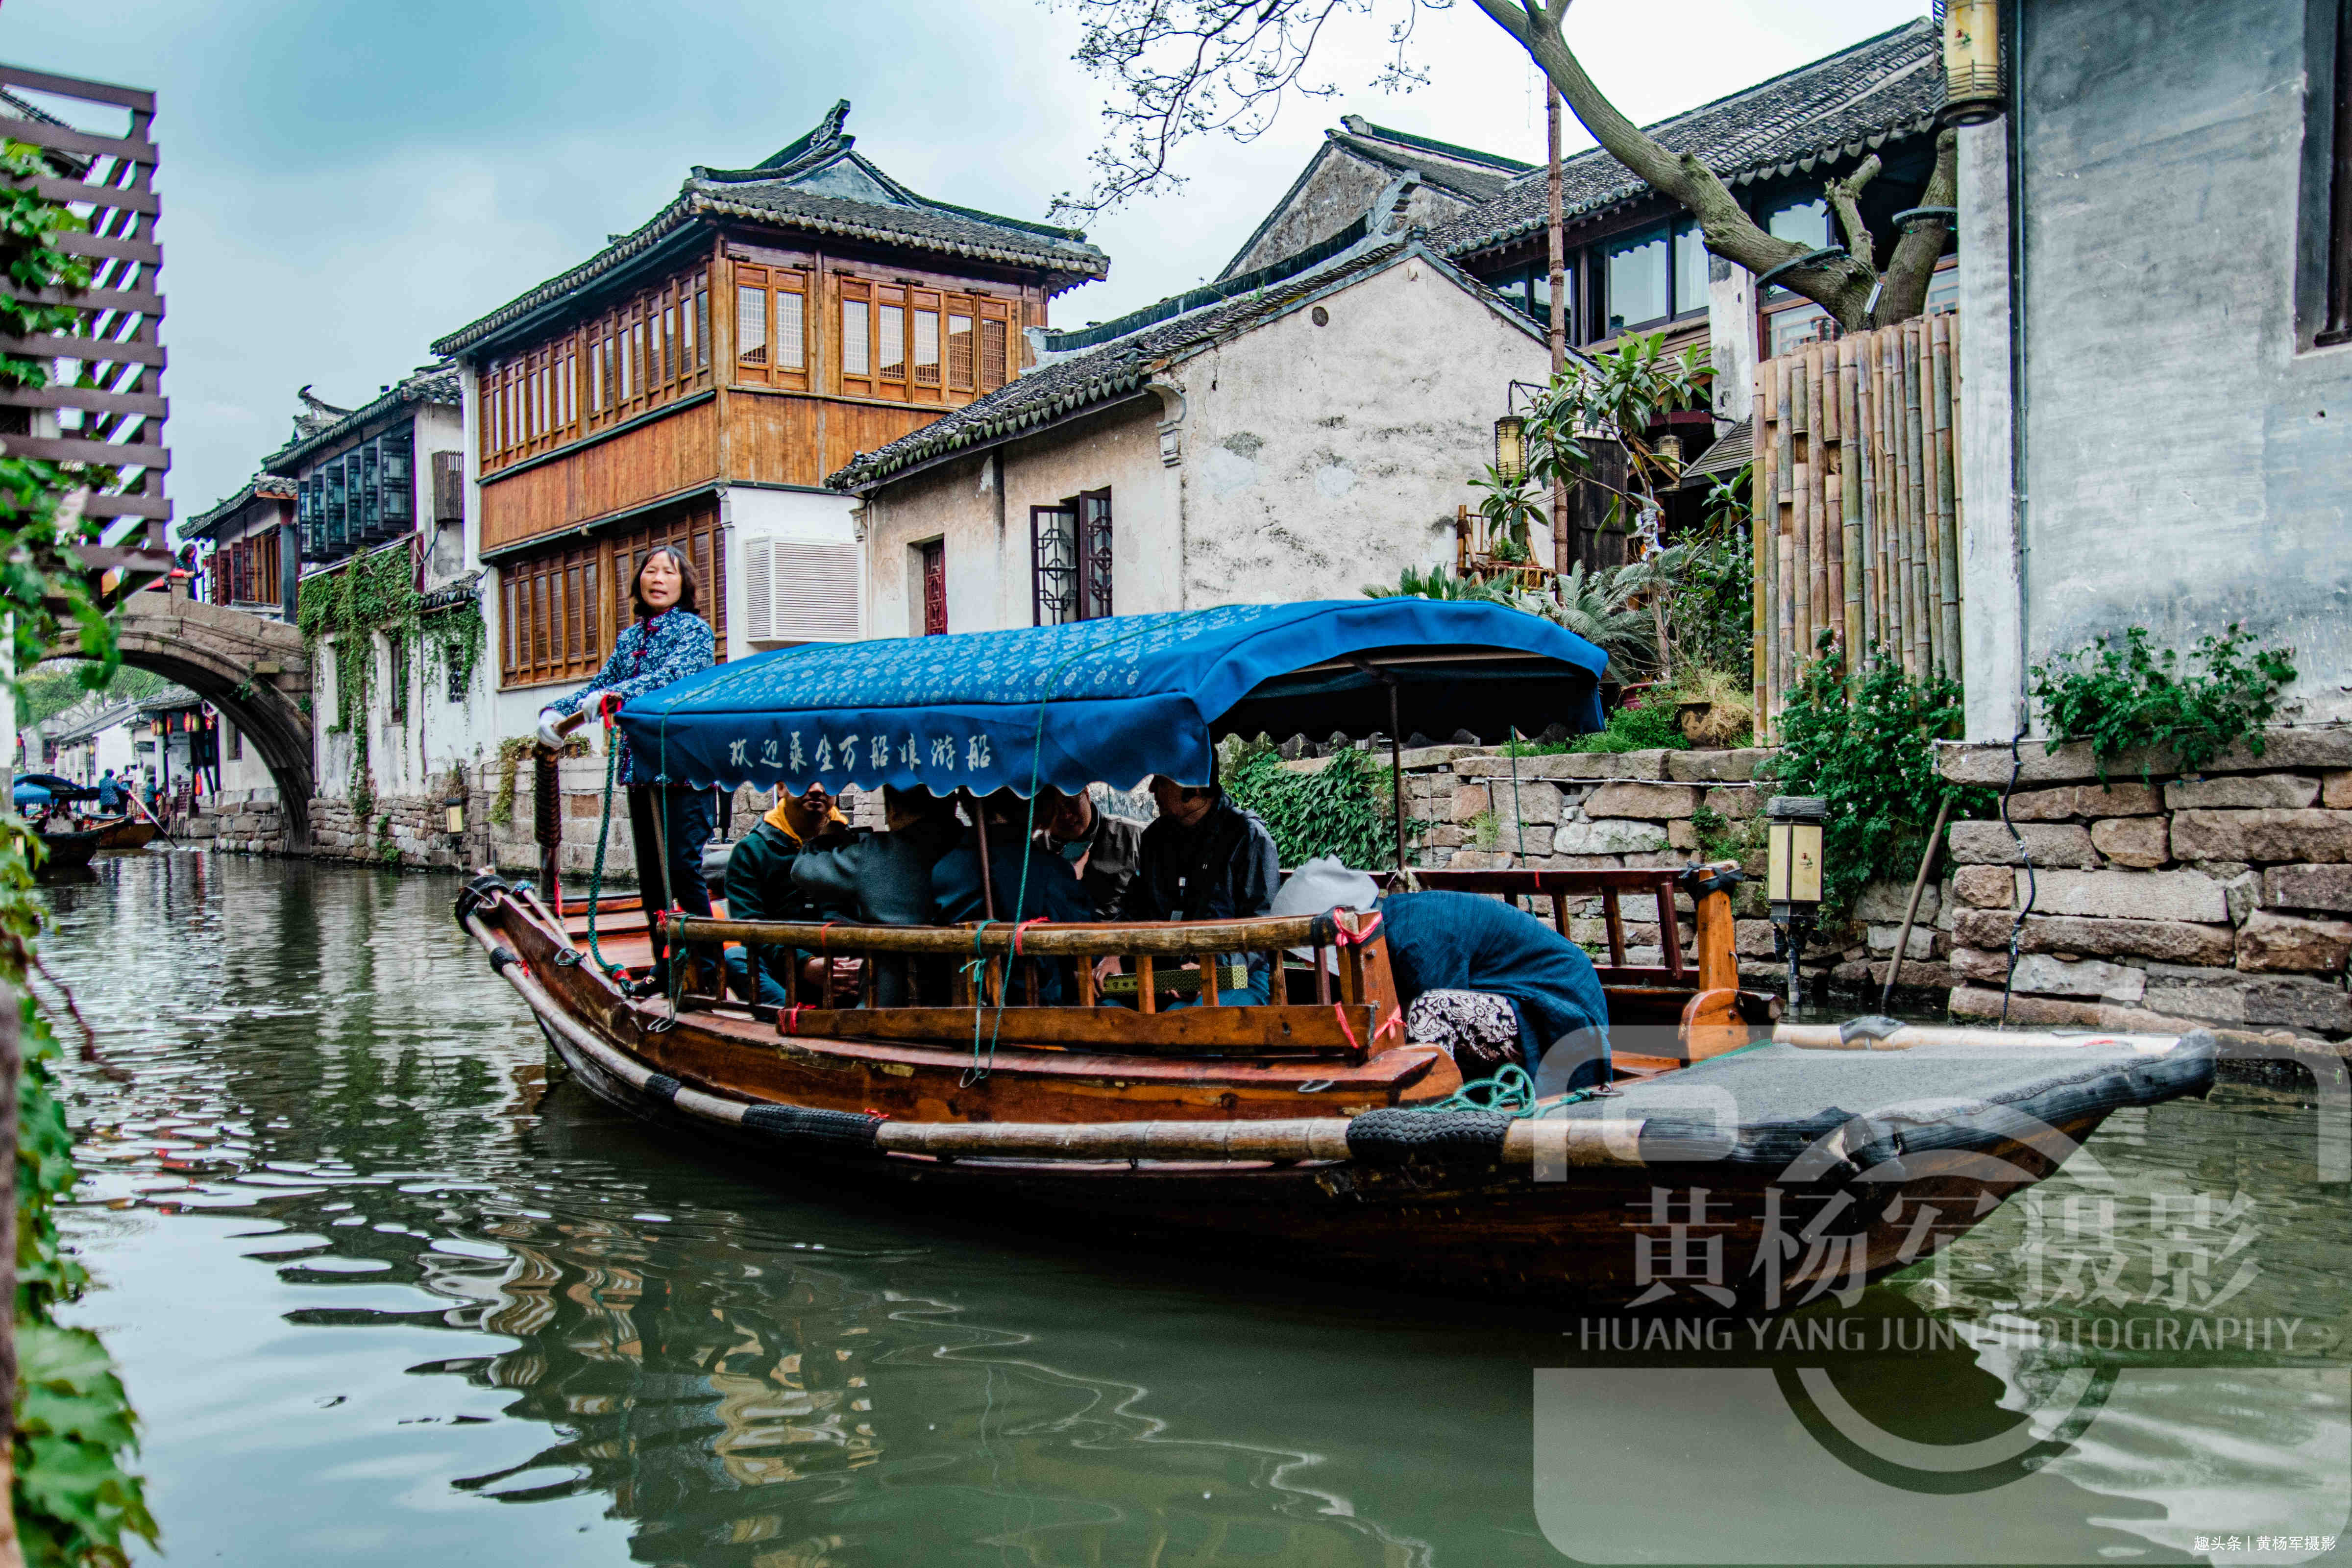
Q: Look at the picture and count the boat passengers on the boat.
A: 6